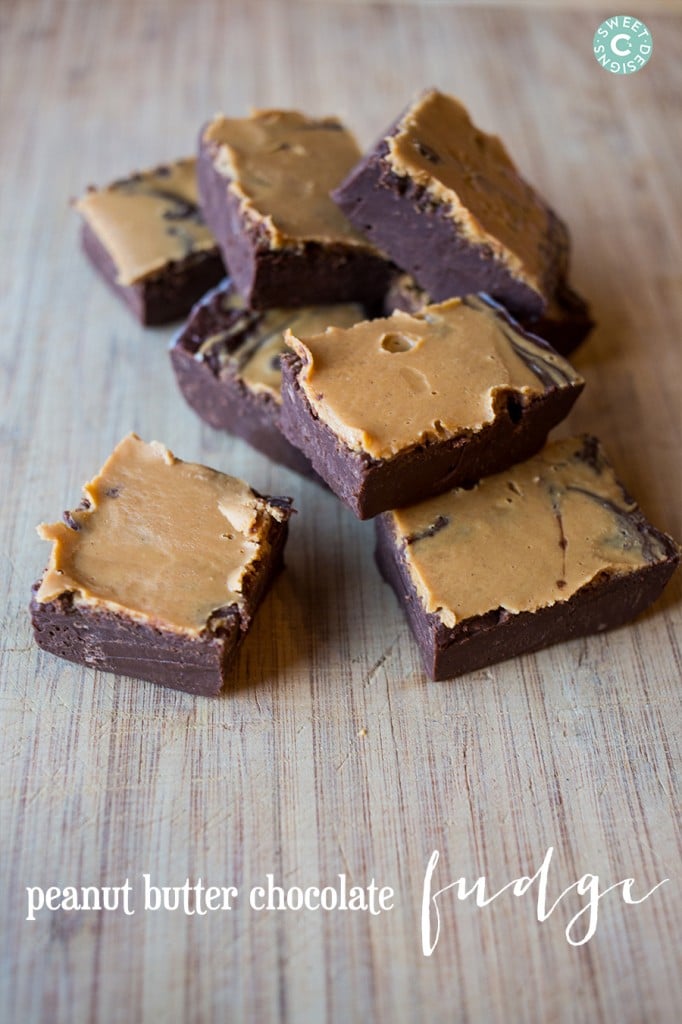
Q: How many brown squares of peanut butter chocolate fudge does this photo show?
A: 8